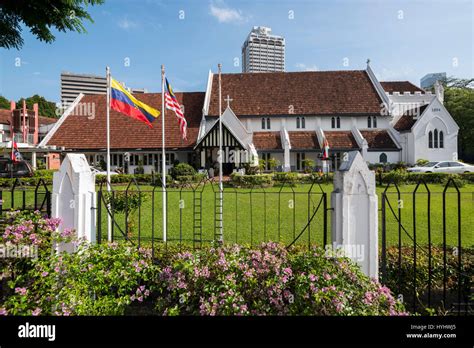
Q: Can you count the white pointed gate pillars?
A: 2